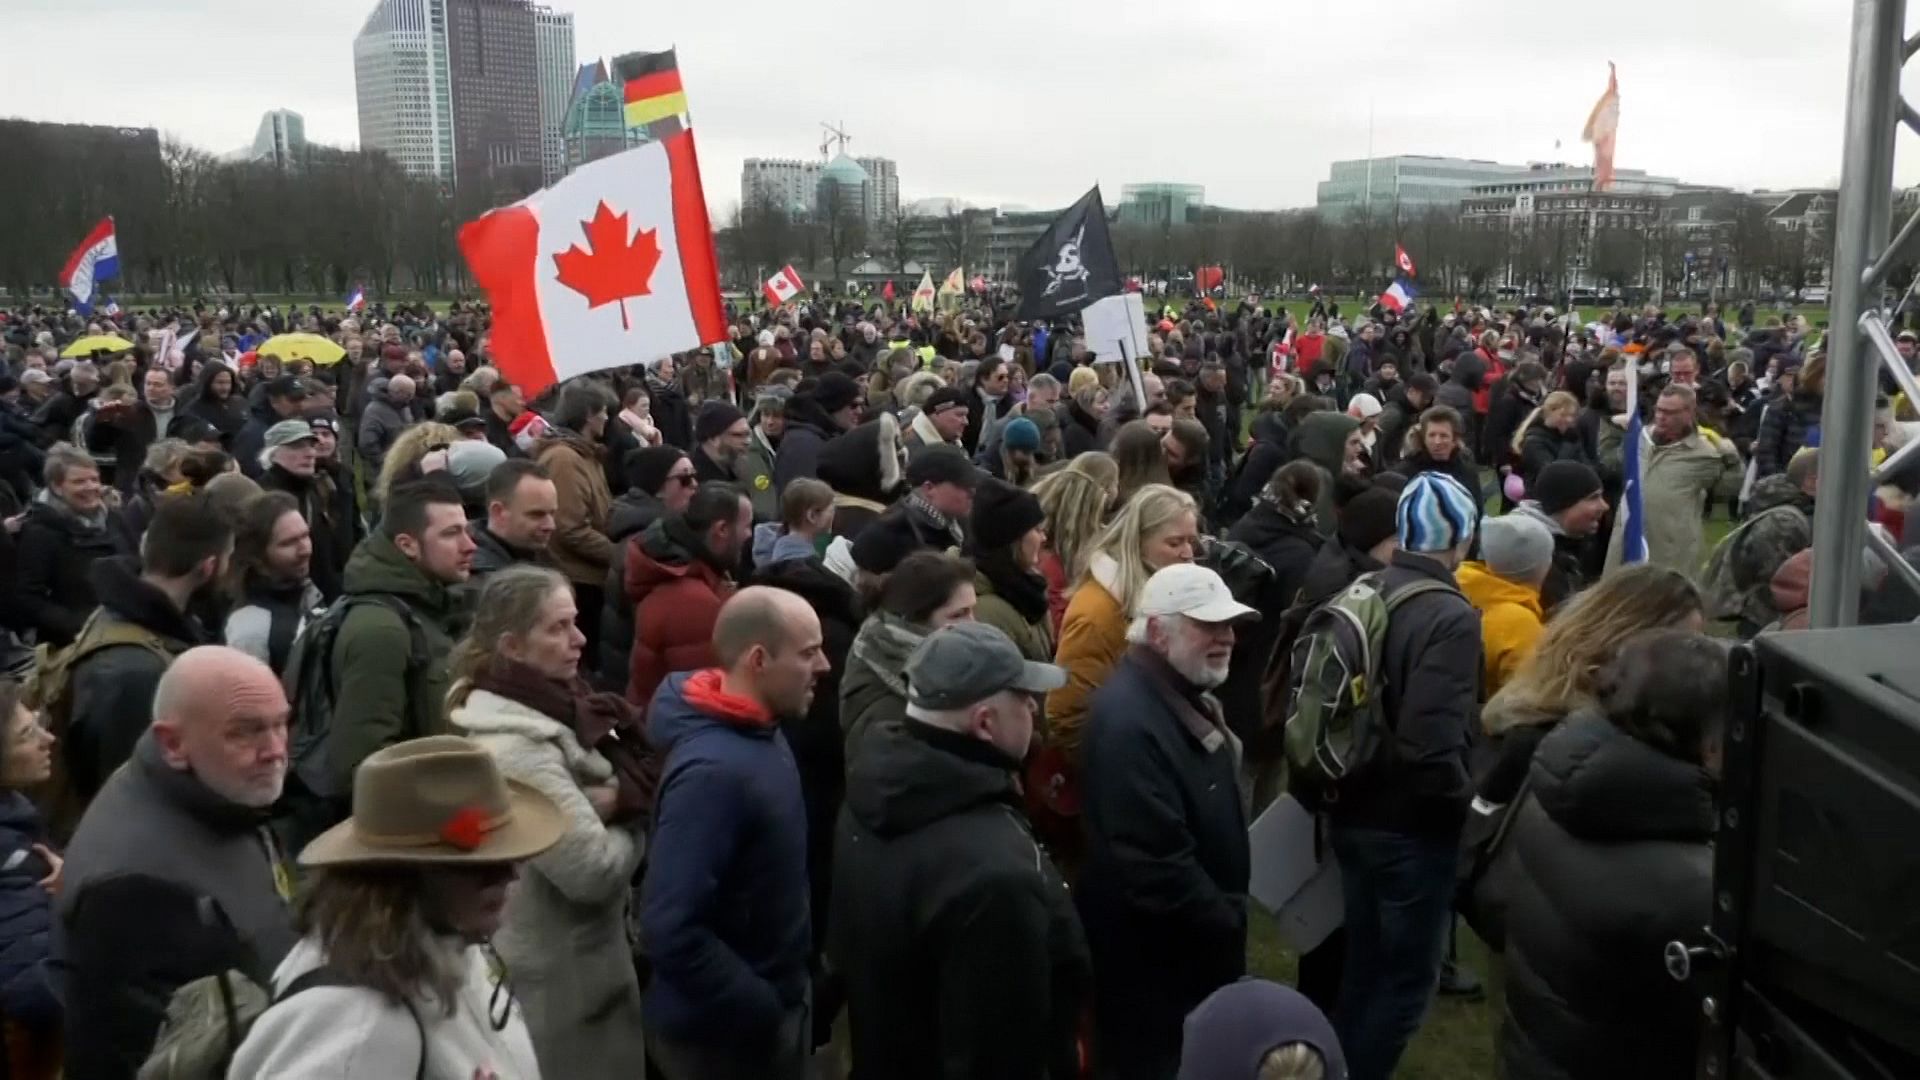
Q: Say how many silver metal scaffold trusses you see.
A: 1